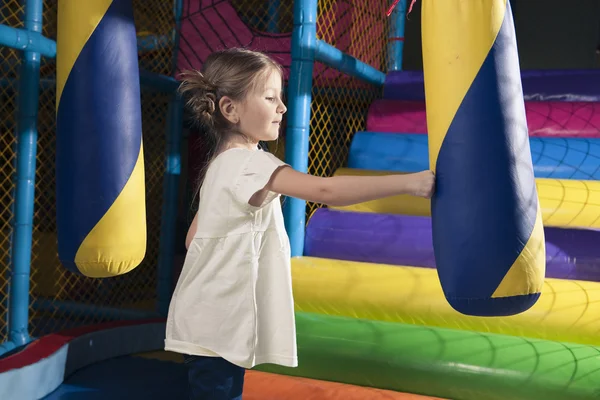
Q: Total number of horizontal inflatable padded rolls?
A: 8